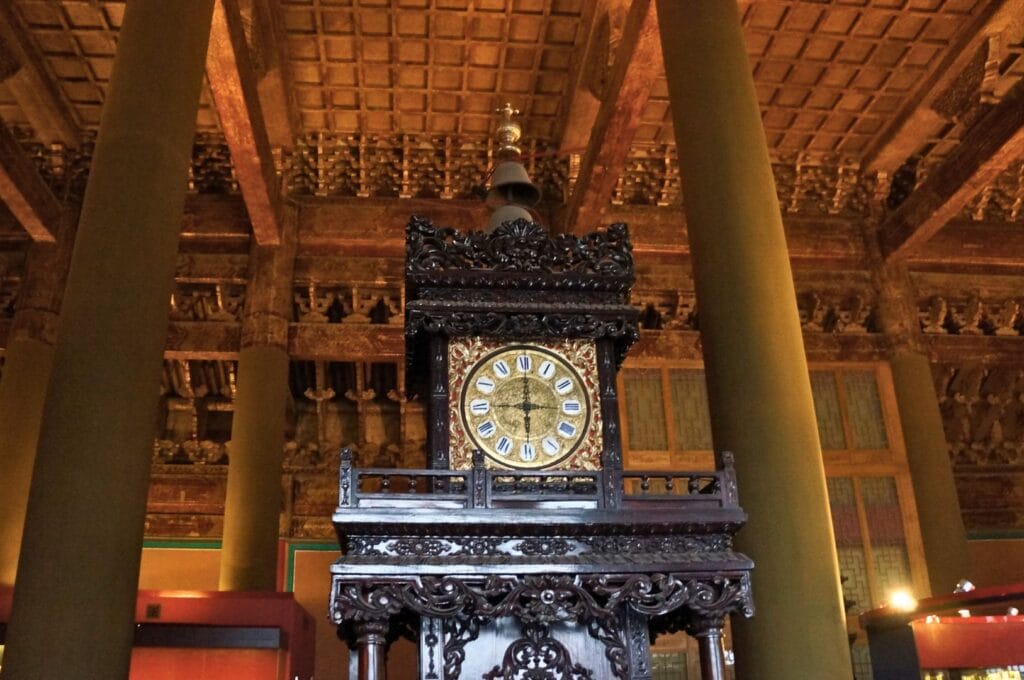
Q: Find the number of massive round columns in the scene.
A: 5